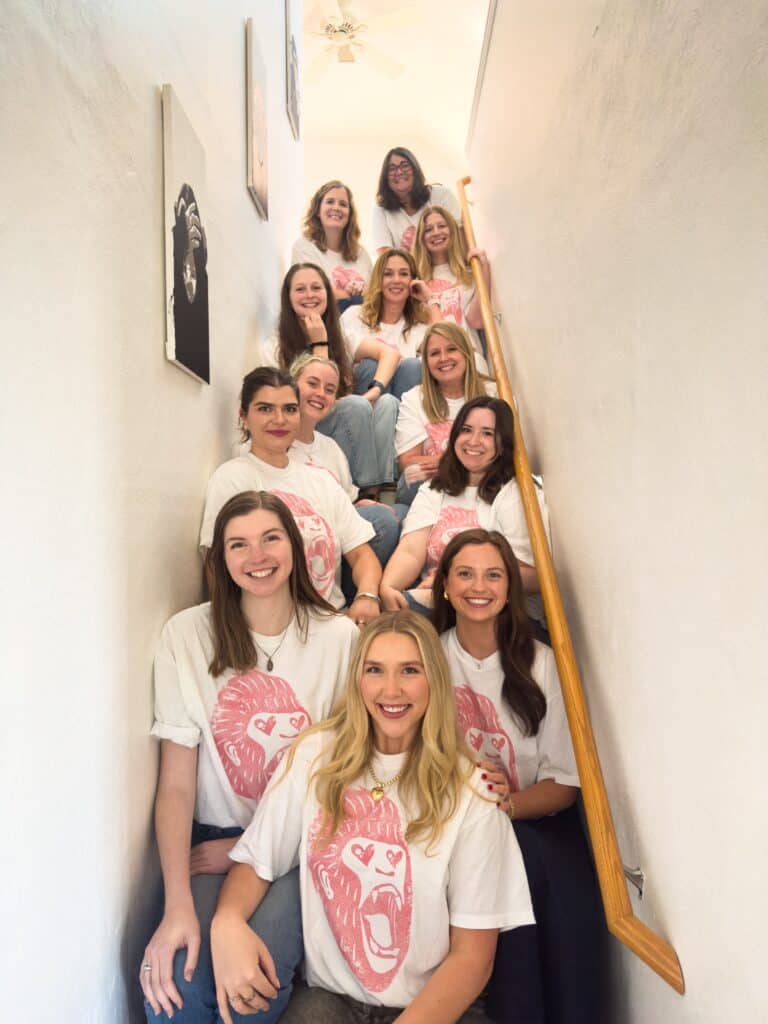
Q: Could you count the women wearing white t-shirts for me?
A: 12